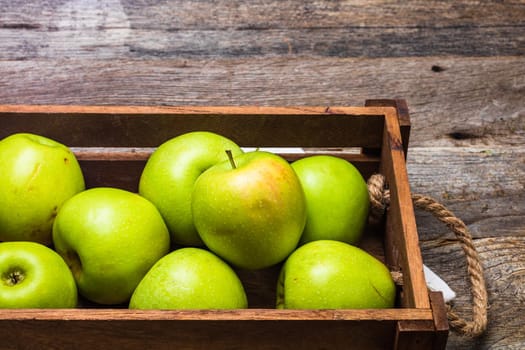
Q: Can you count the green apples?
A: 8